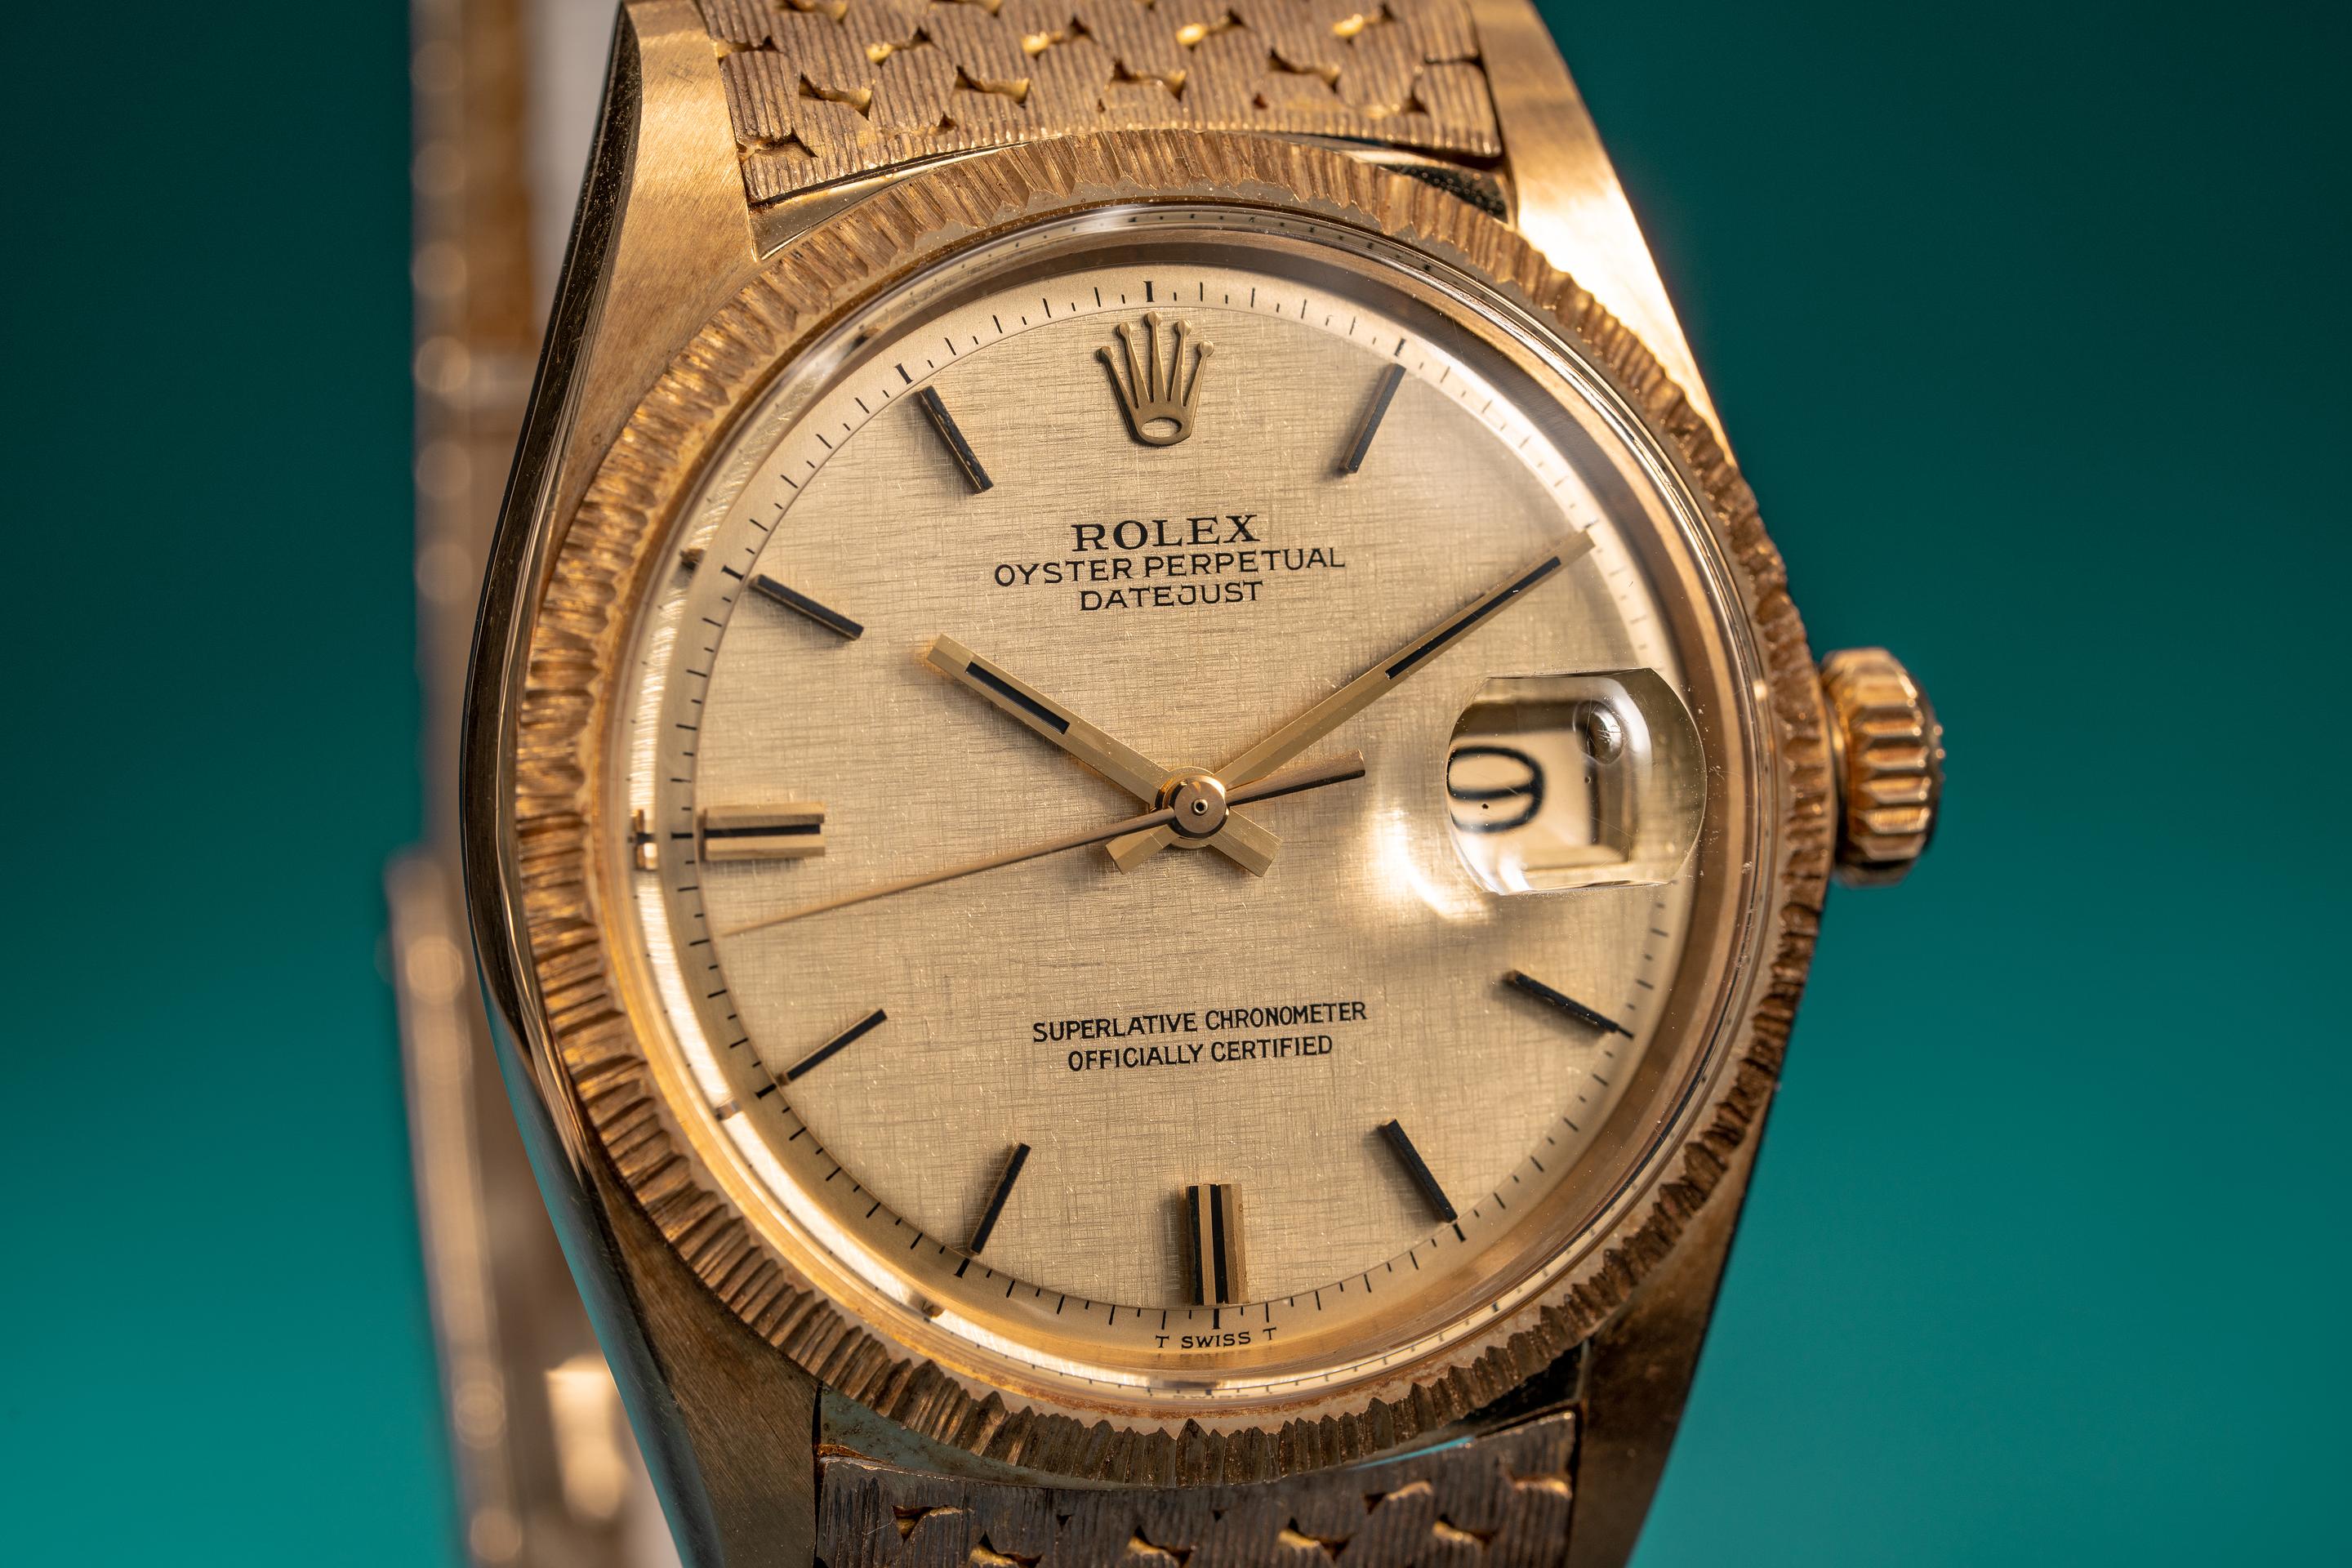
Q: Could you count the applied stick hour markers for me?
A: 9